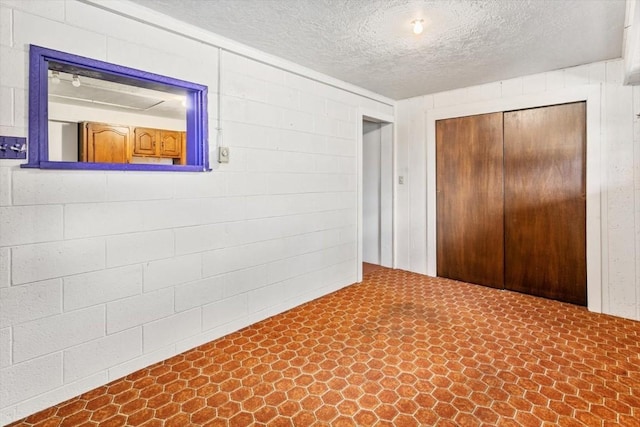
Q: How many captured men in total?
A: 0